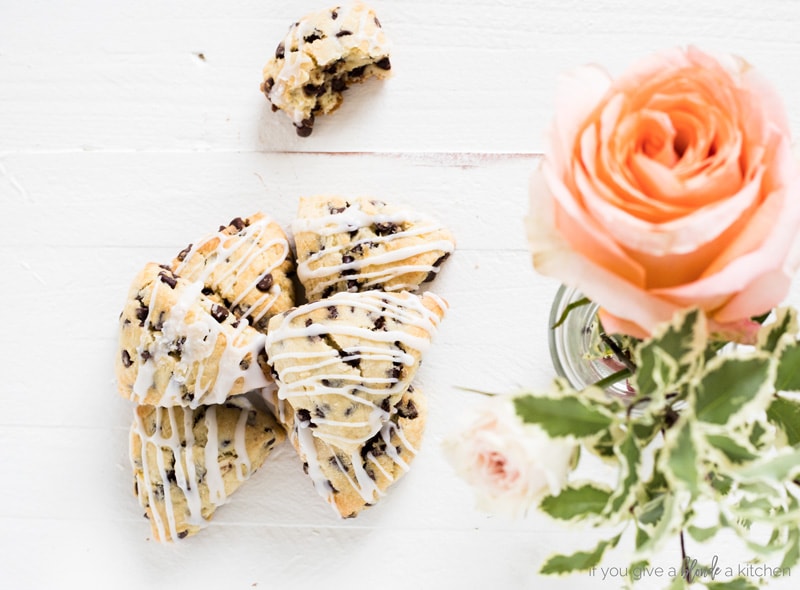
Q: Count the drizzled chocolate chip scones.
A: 7